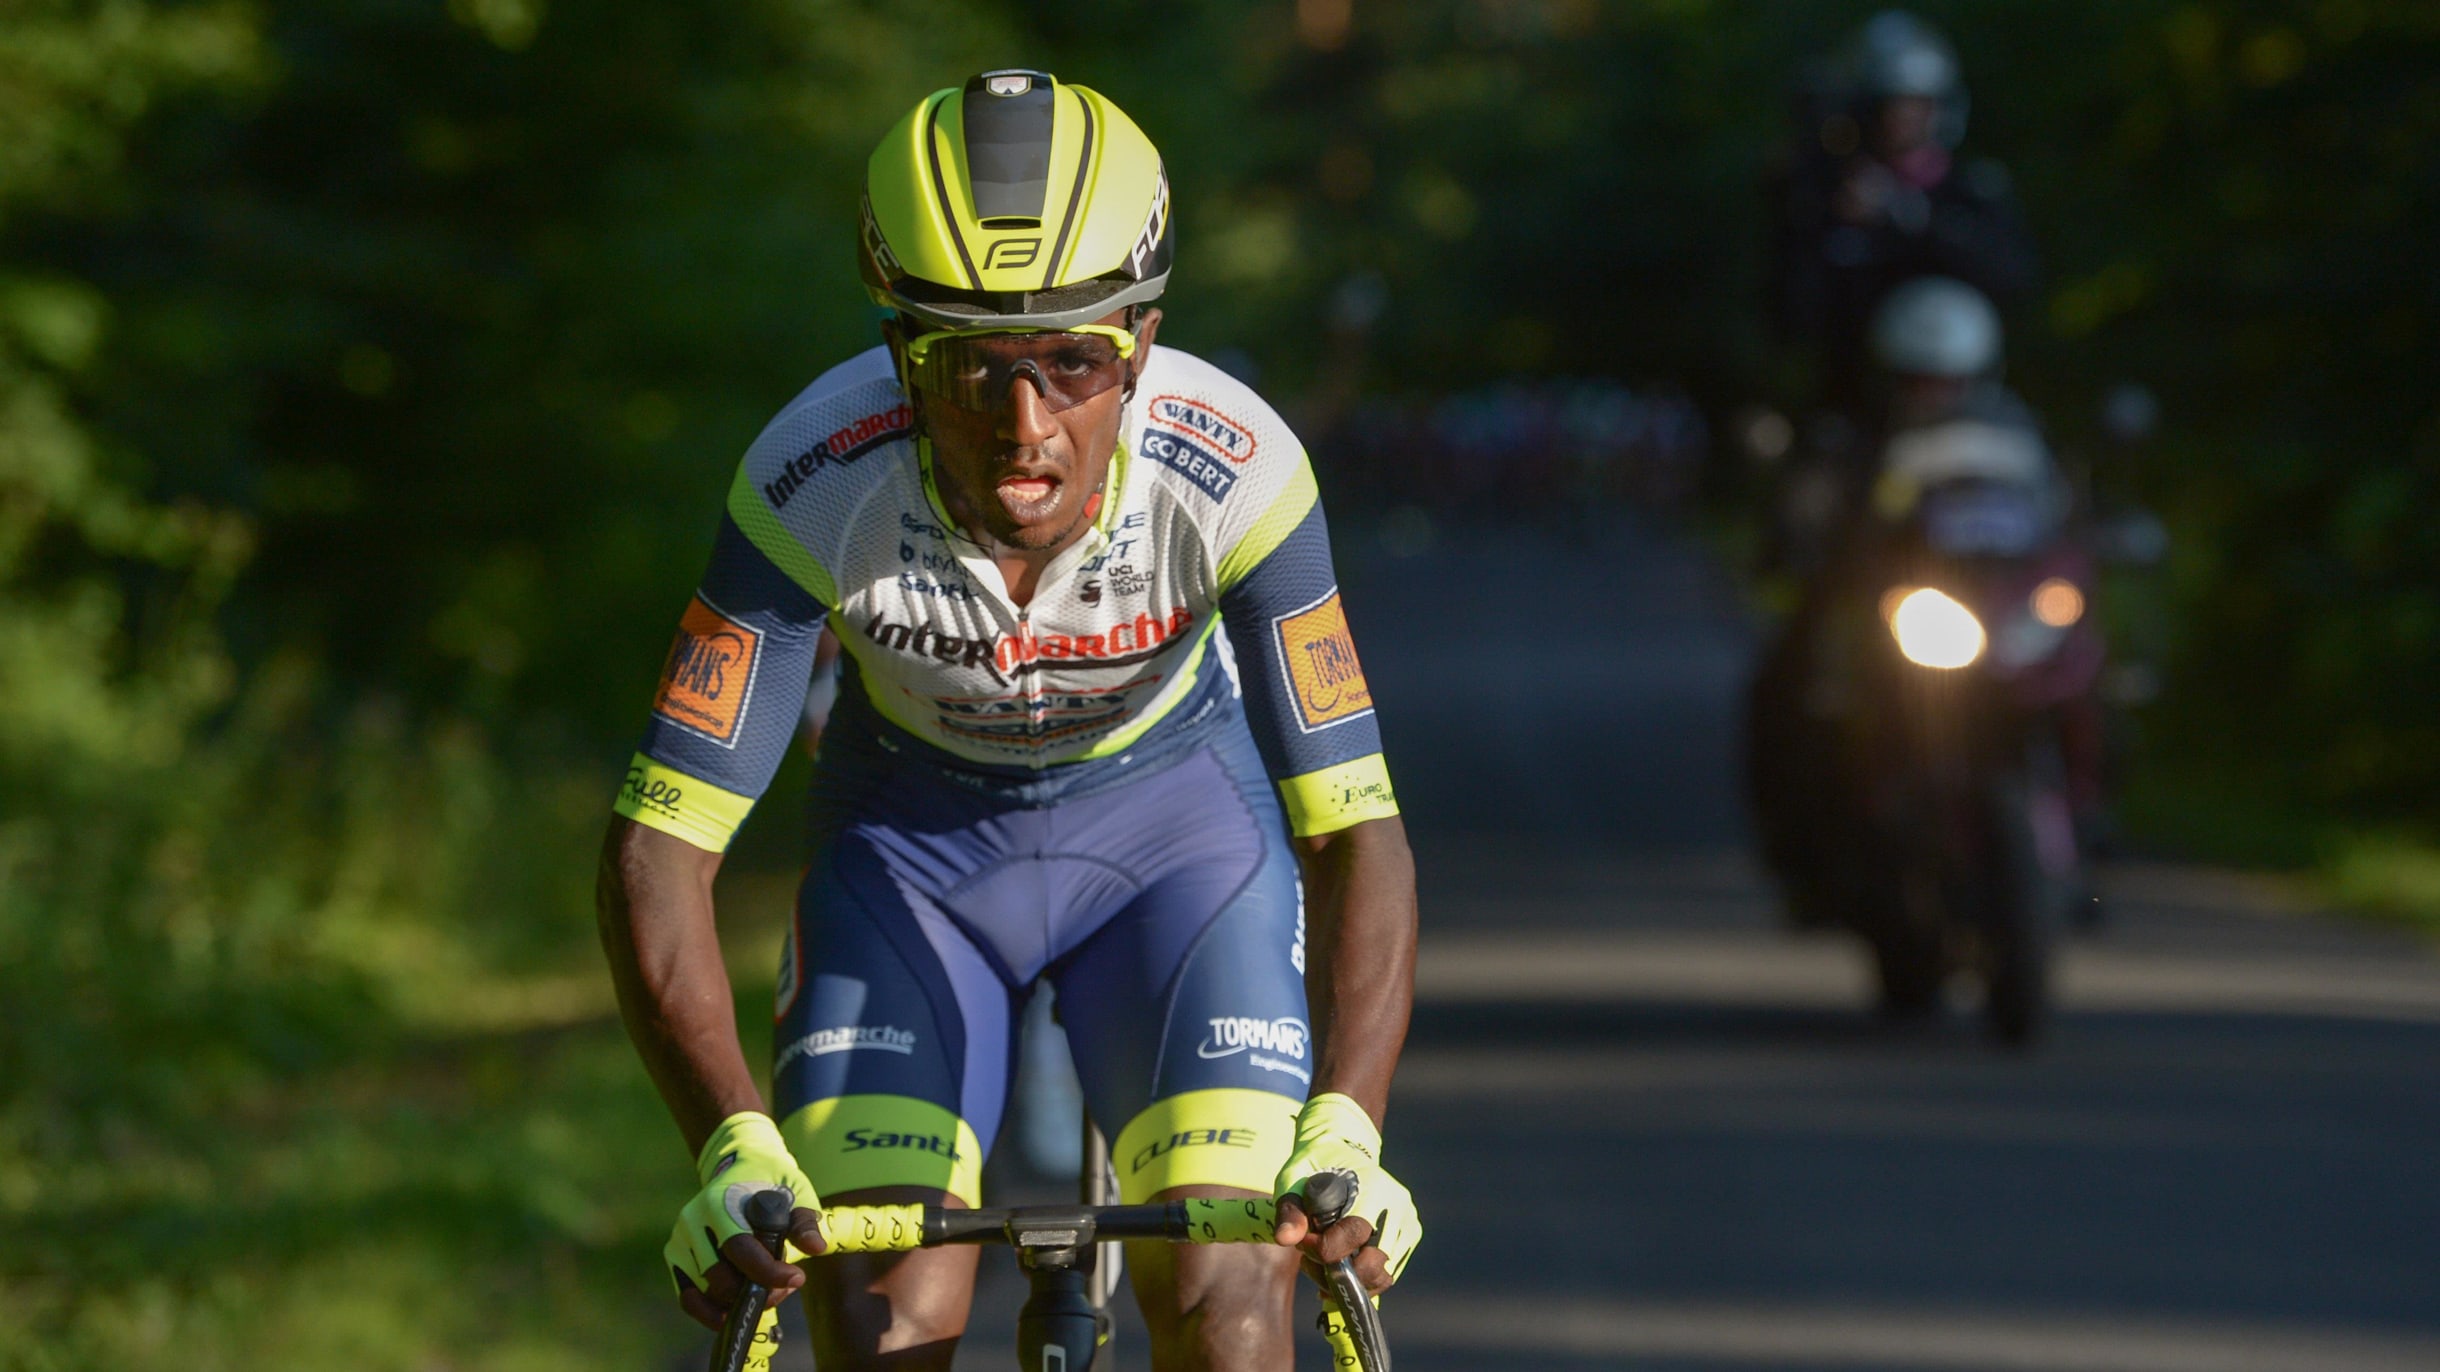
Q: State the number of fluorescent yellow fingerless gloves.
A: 2